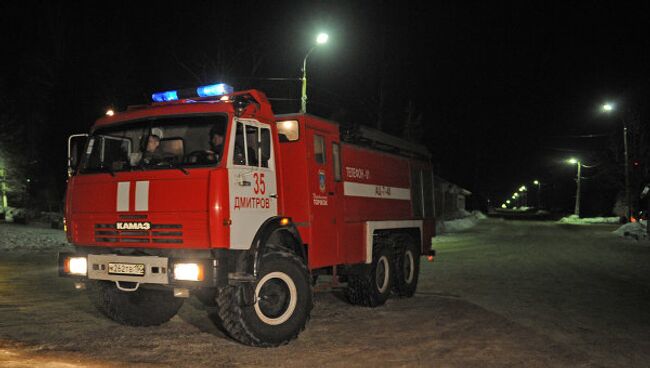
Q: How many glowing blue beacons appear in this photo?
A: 2